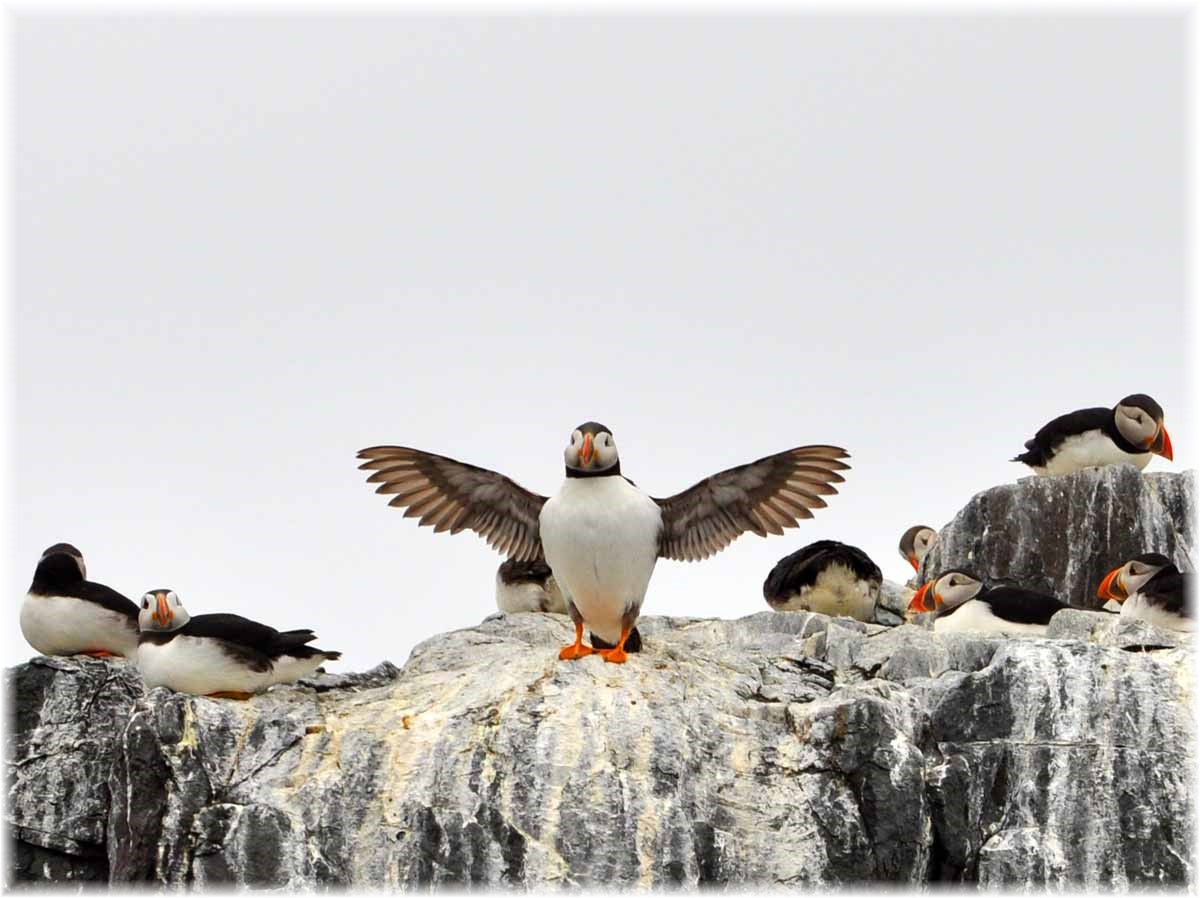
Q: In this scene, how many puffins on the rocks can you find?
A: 9